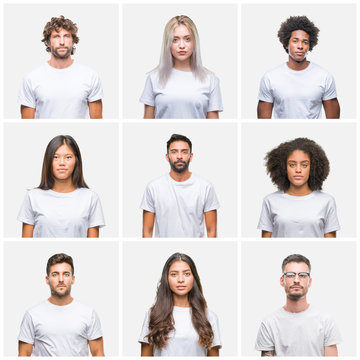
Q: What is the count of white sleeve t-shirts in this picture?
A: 9